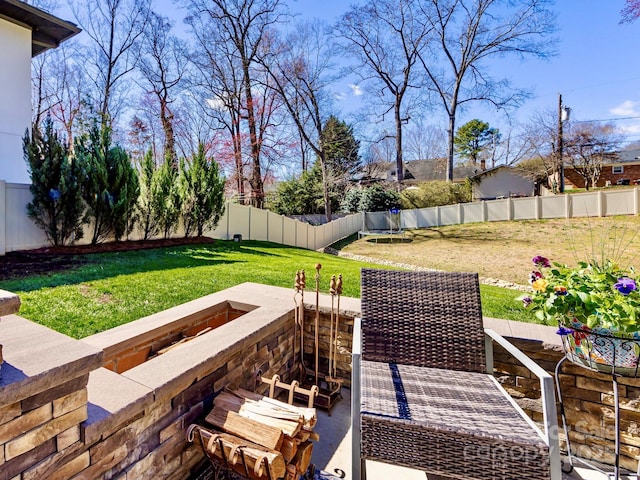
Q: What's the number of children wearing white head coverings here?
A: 0